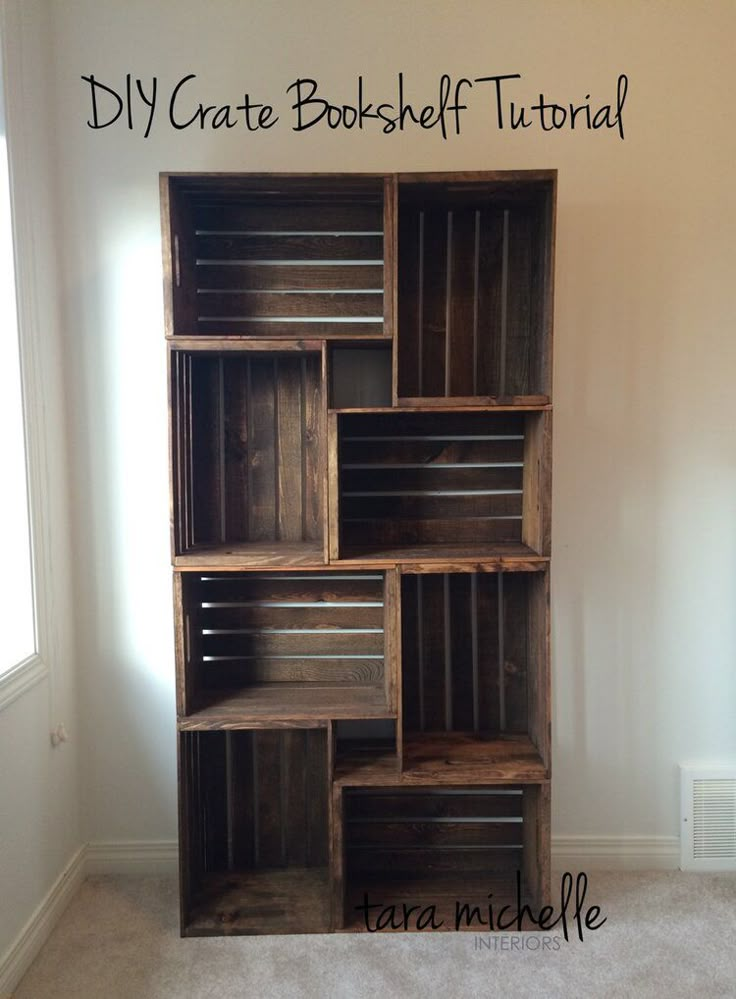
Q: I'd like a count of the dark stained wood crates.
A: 8